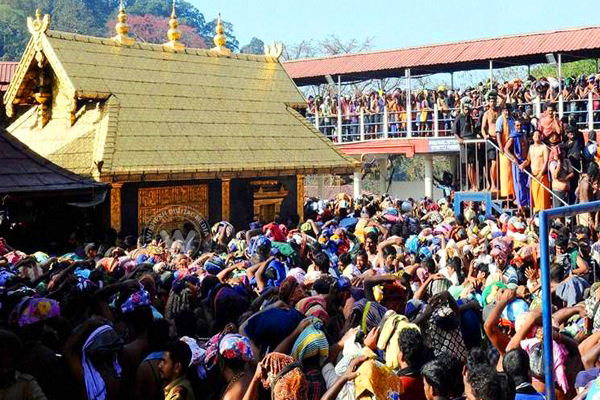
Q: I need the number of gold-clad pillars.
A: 3